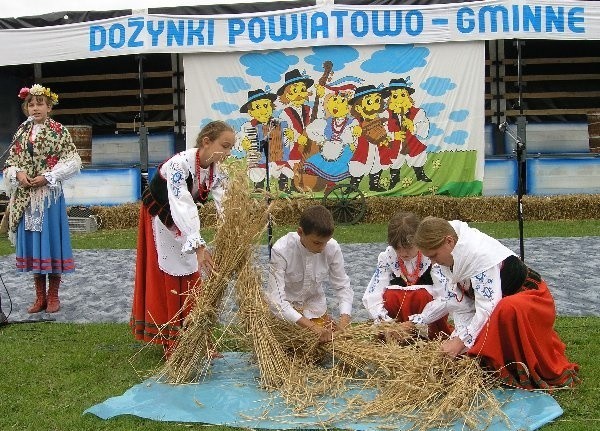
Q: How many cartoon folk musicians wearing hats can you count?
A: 4